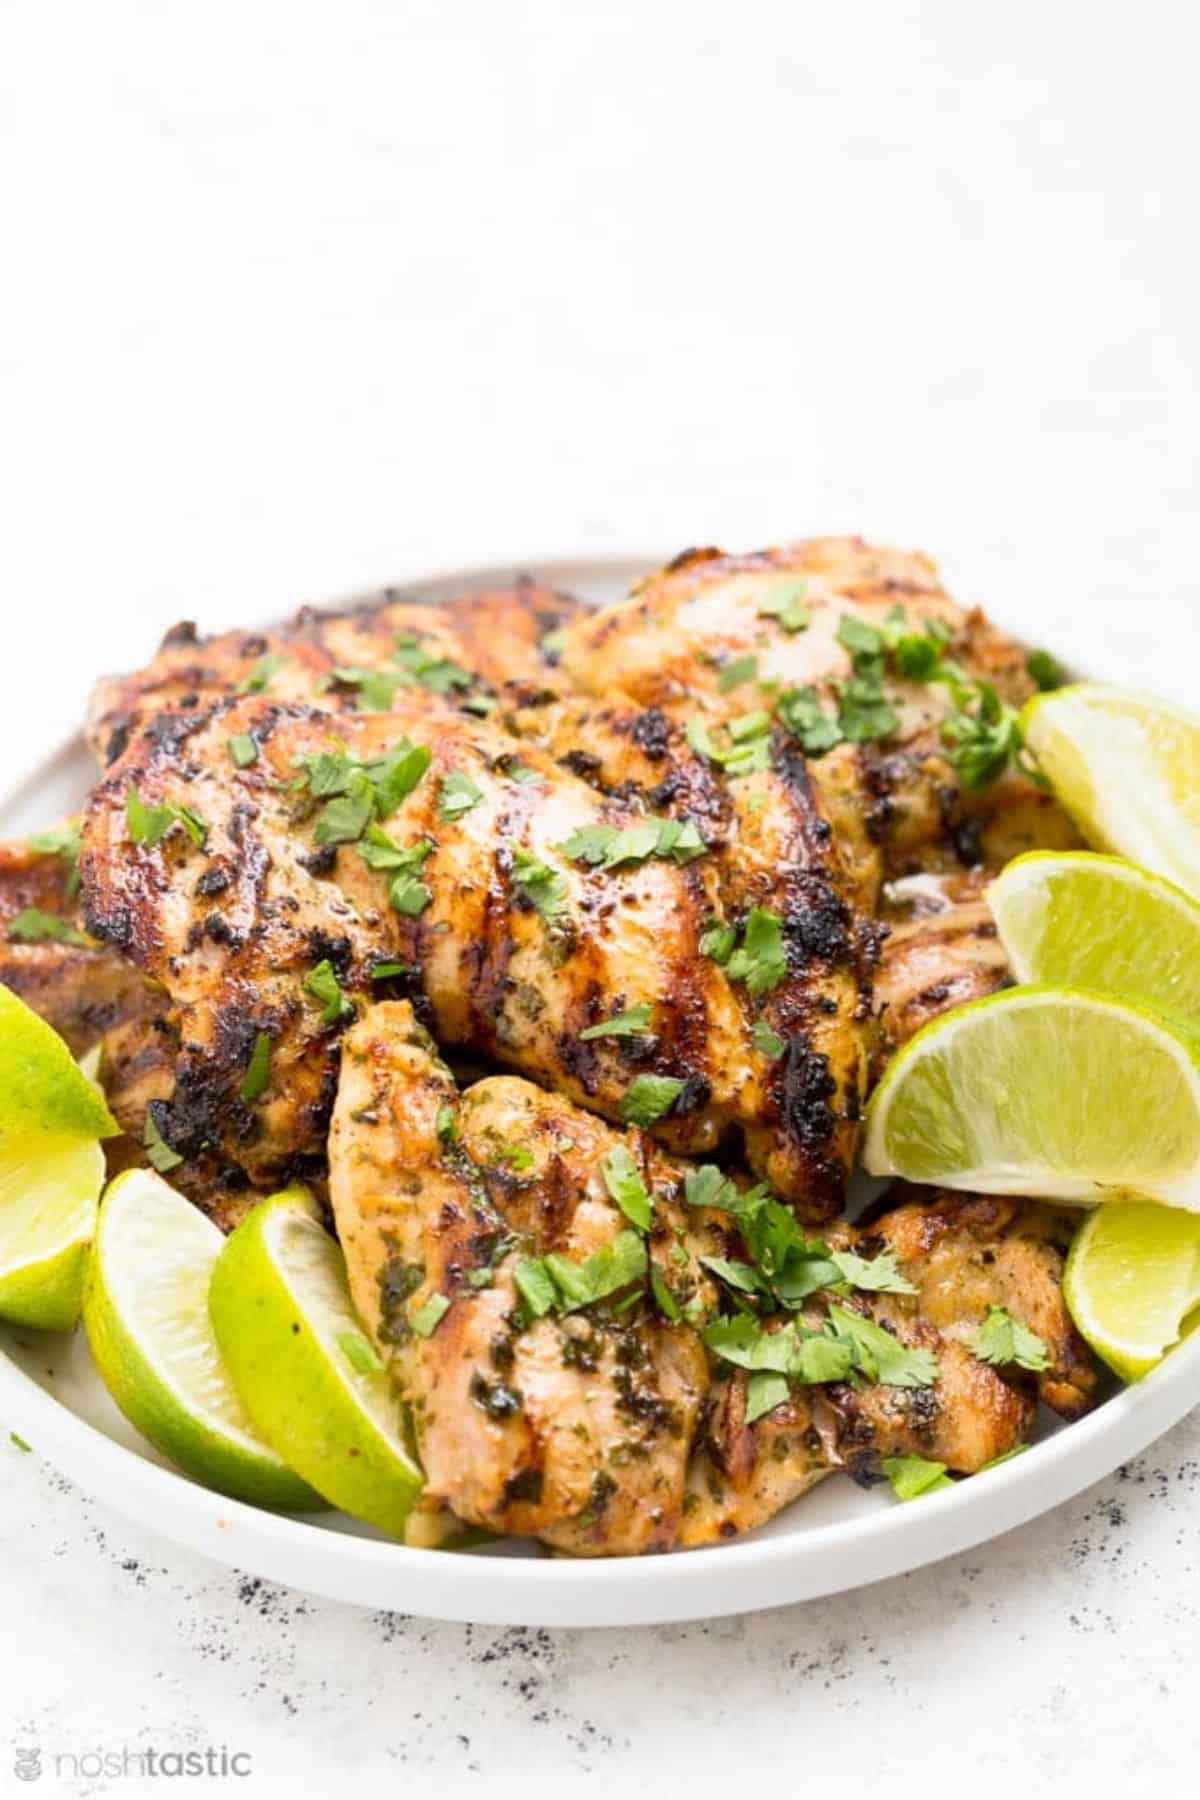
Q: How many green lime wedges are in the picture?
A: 8